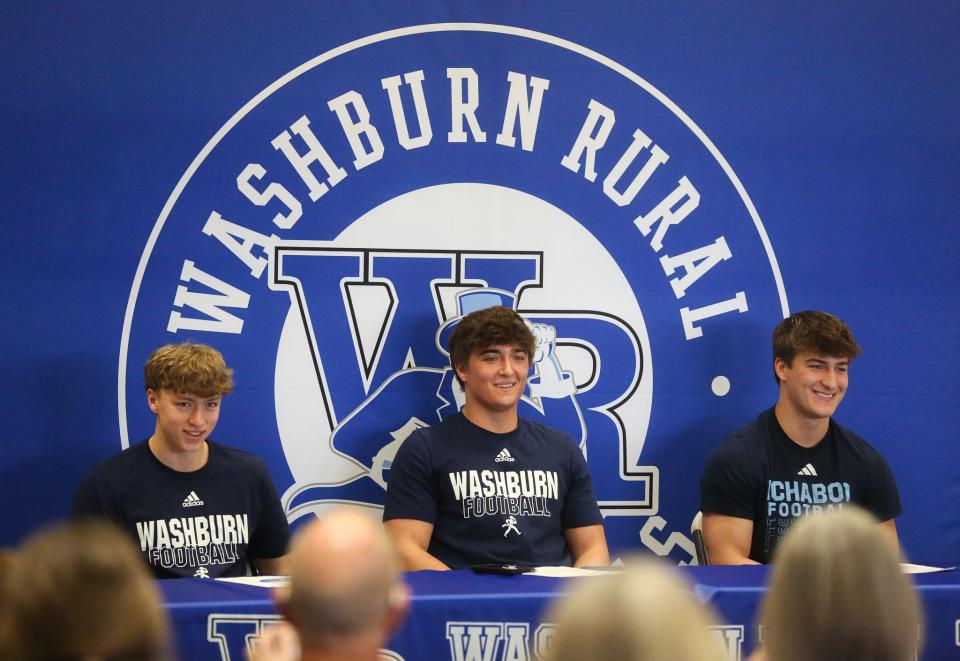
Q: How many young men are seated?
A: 3